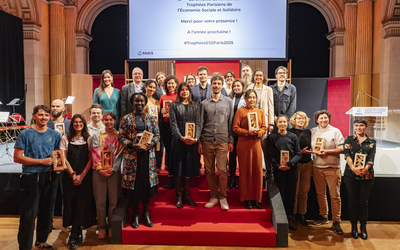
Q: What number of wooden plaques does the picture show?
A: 11